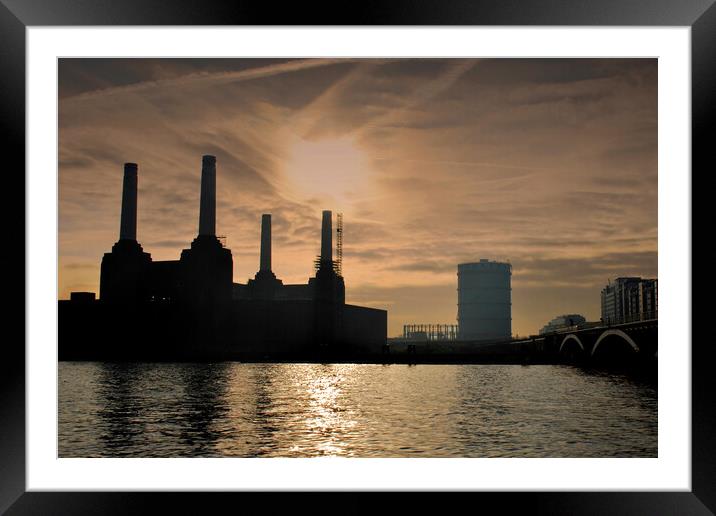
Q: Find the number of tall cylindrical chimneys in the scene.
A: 4